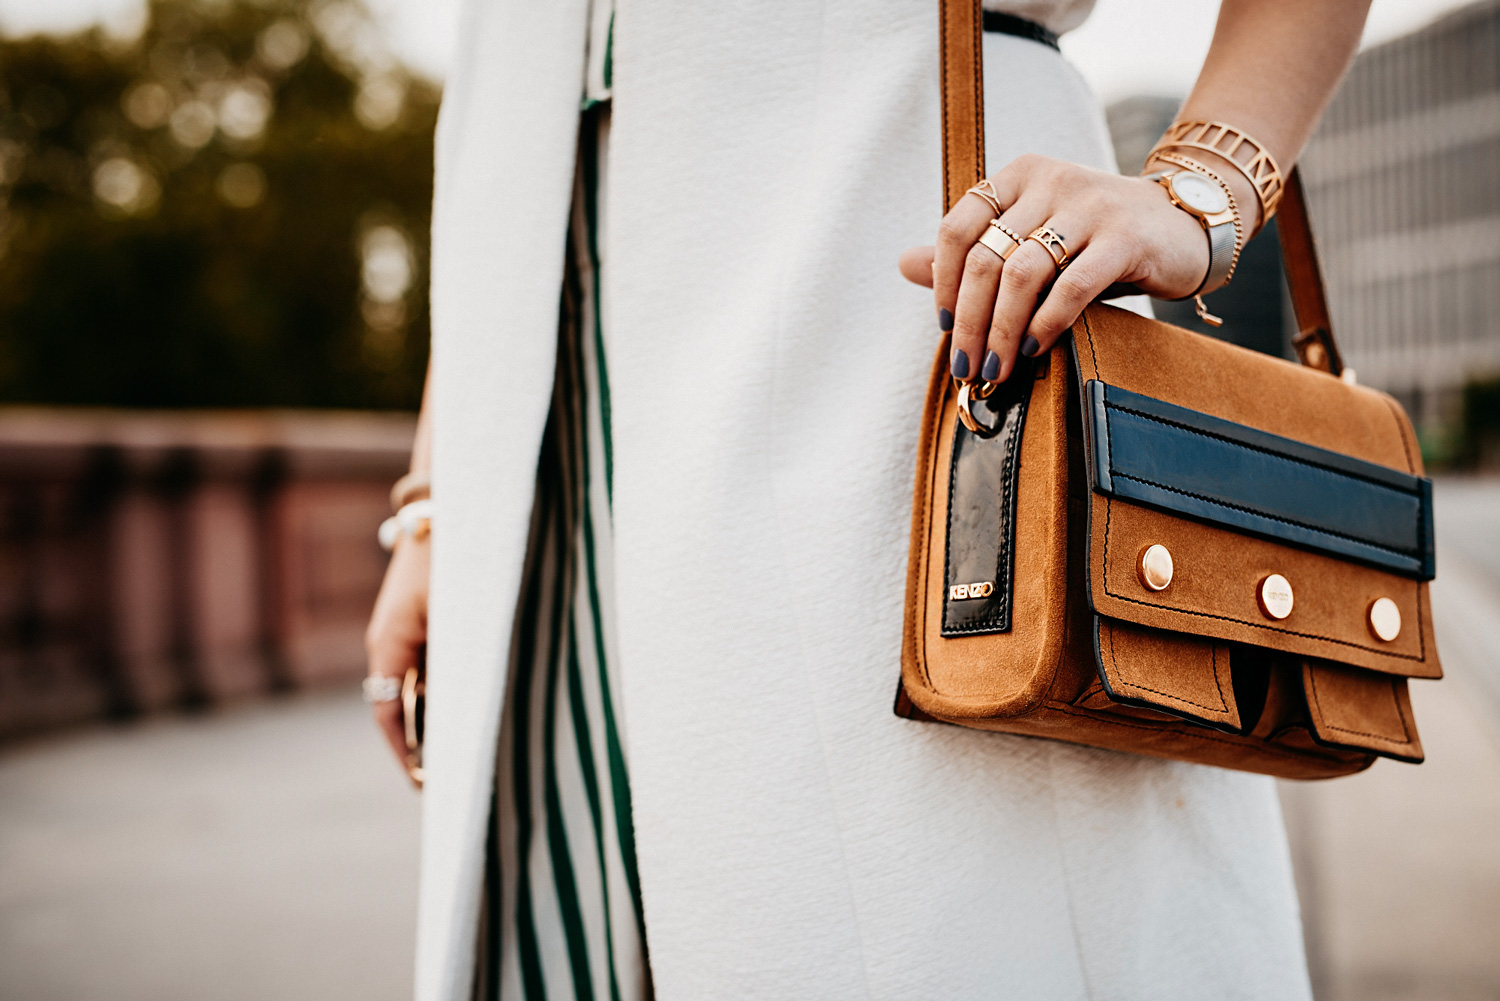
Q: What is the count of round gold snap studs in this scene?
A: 3